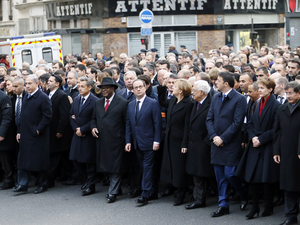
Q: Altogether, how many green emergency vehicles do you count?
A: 0